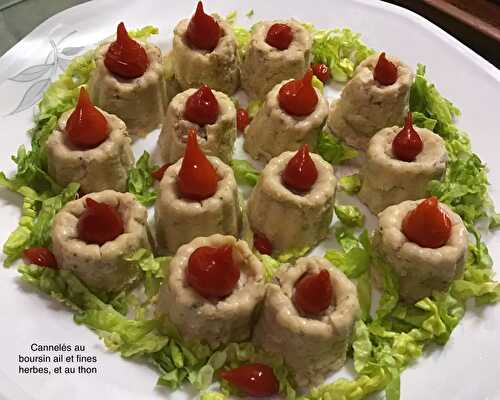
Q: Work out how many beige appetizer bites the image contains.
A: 14